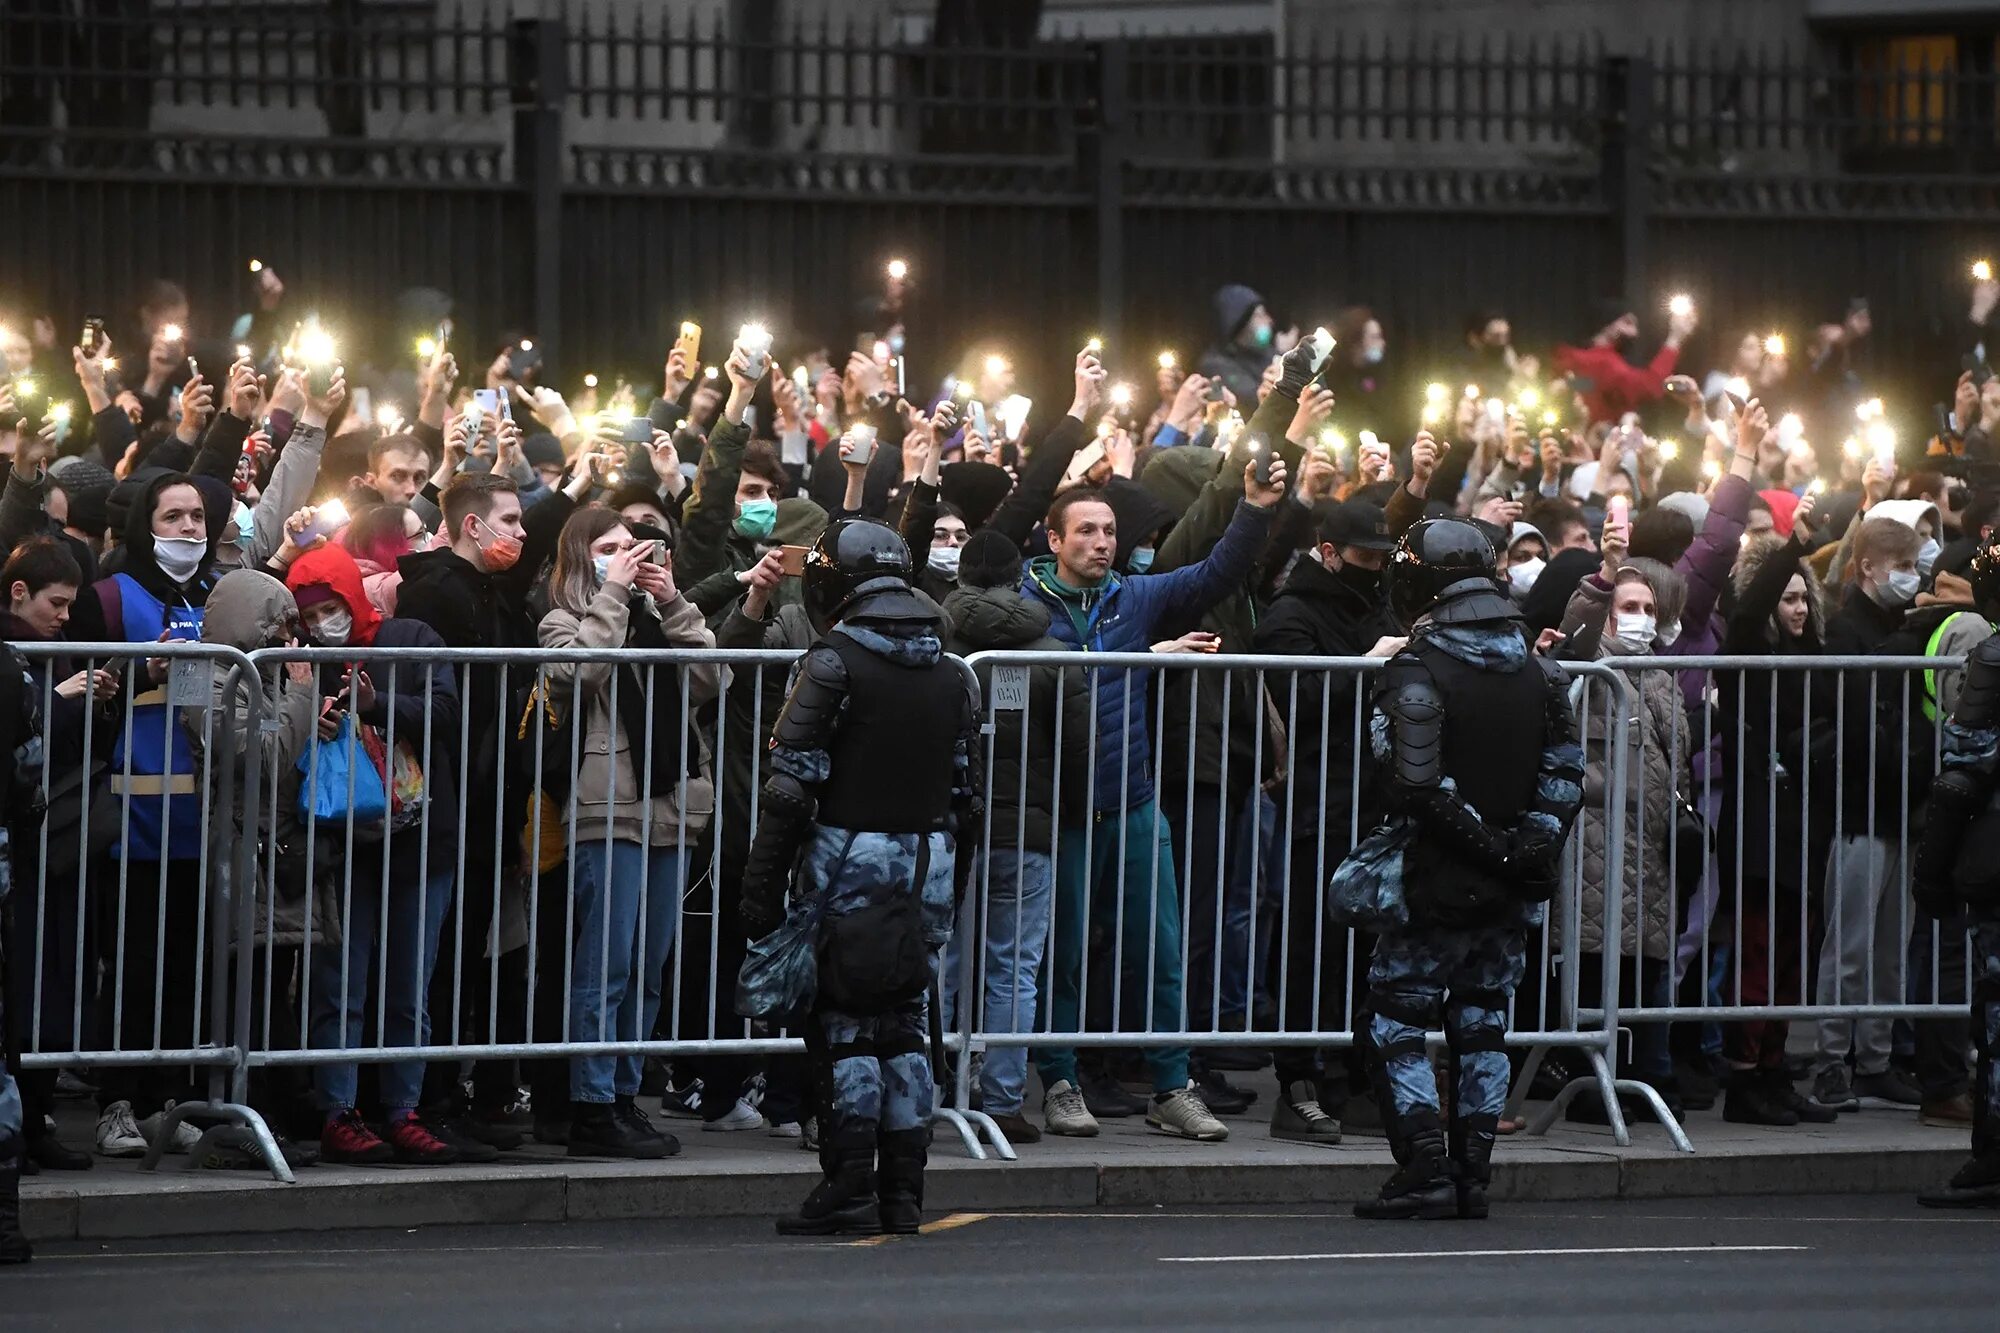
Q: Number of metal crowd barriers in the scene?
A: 4